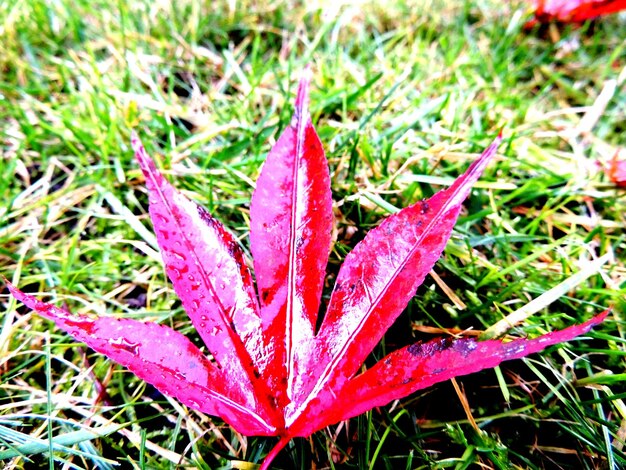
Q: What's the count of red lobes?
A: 5